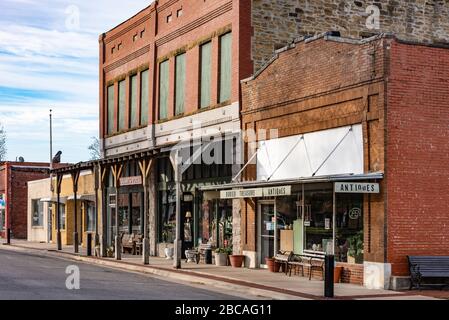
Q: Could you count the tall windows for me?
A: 8